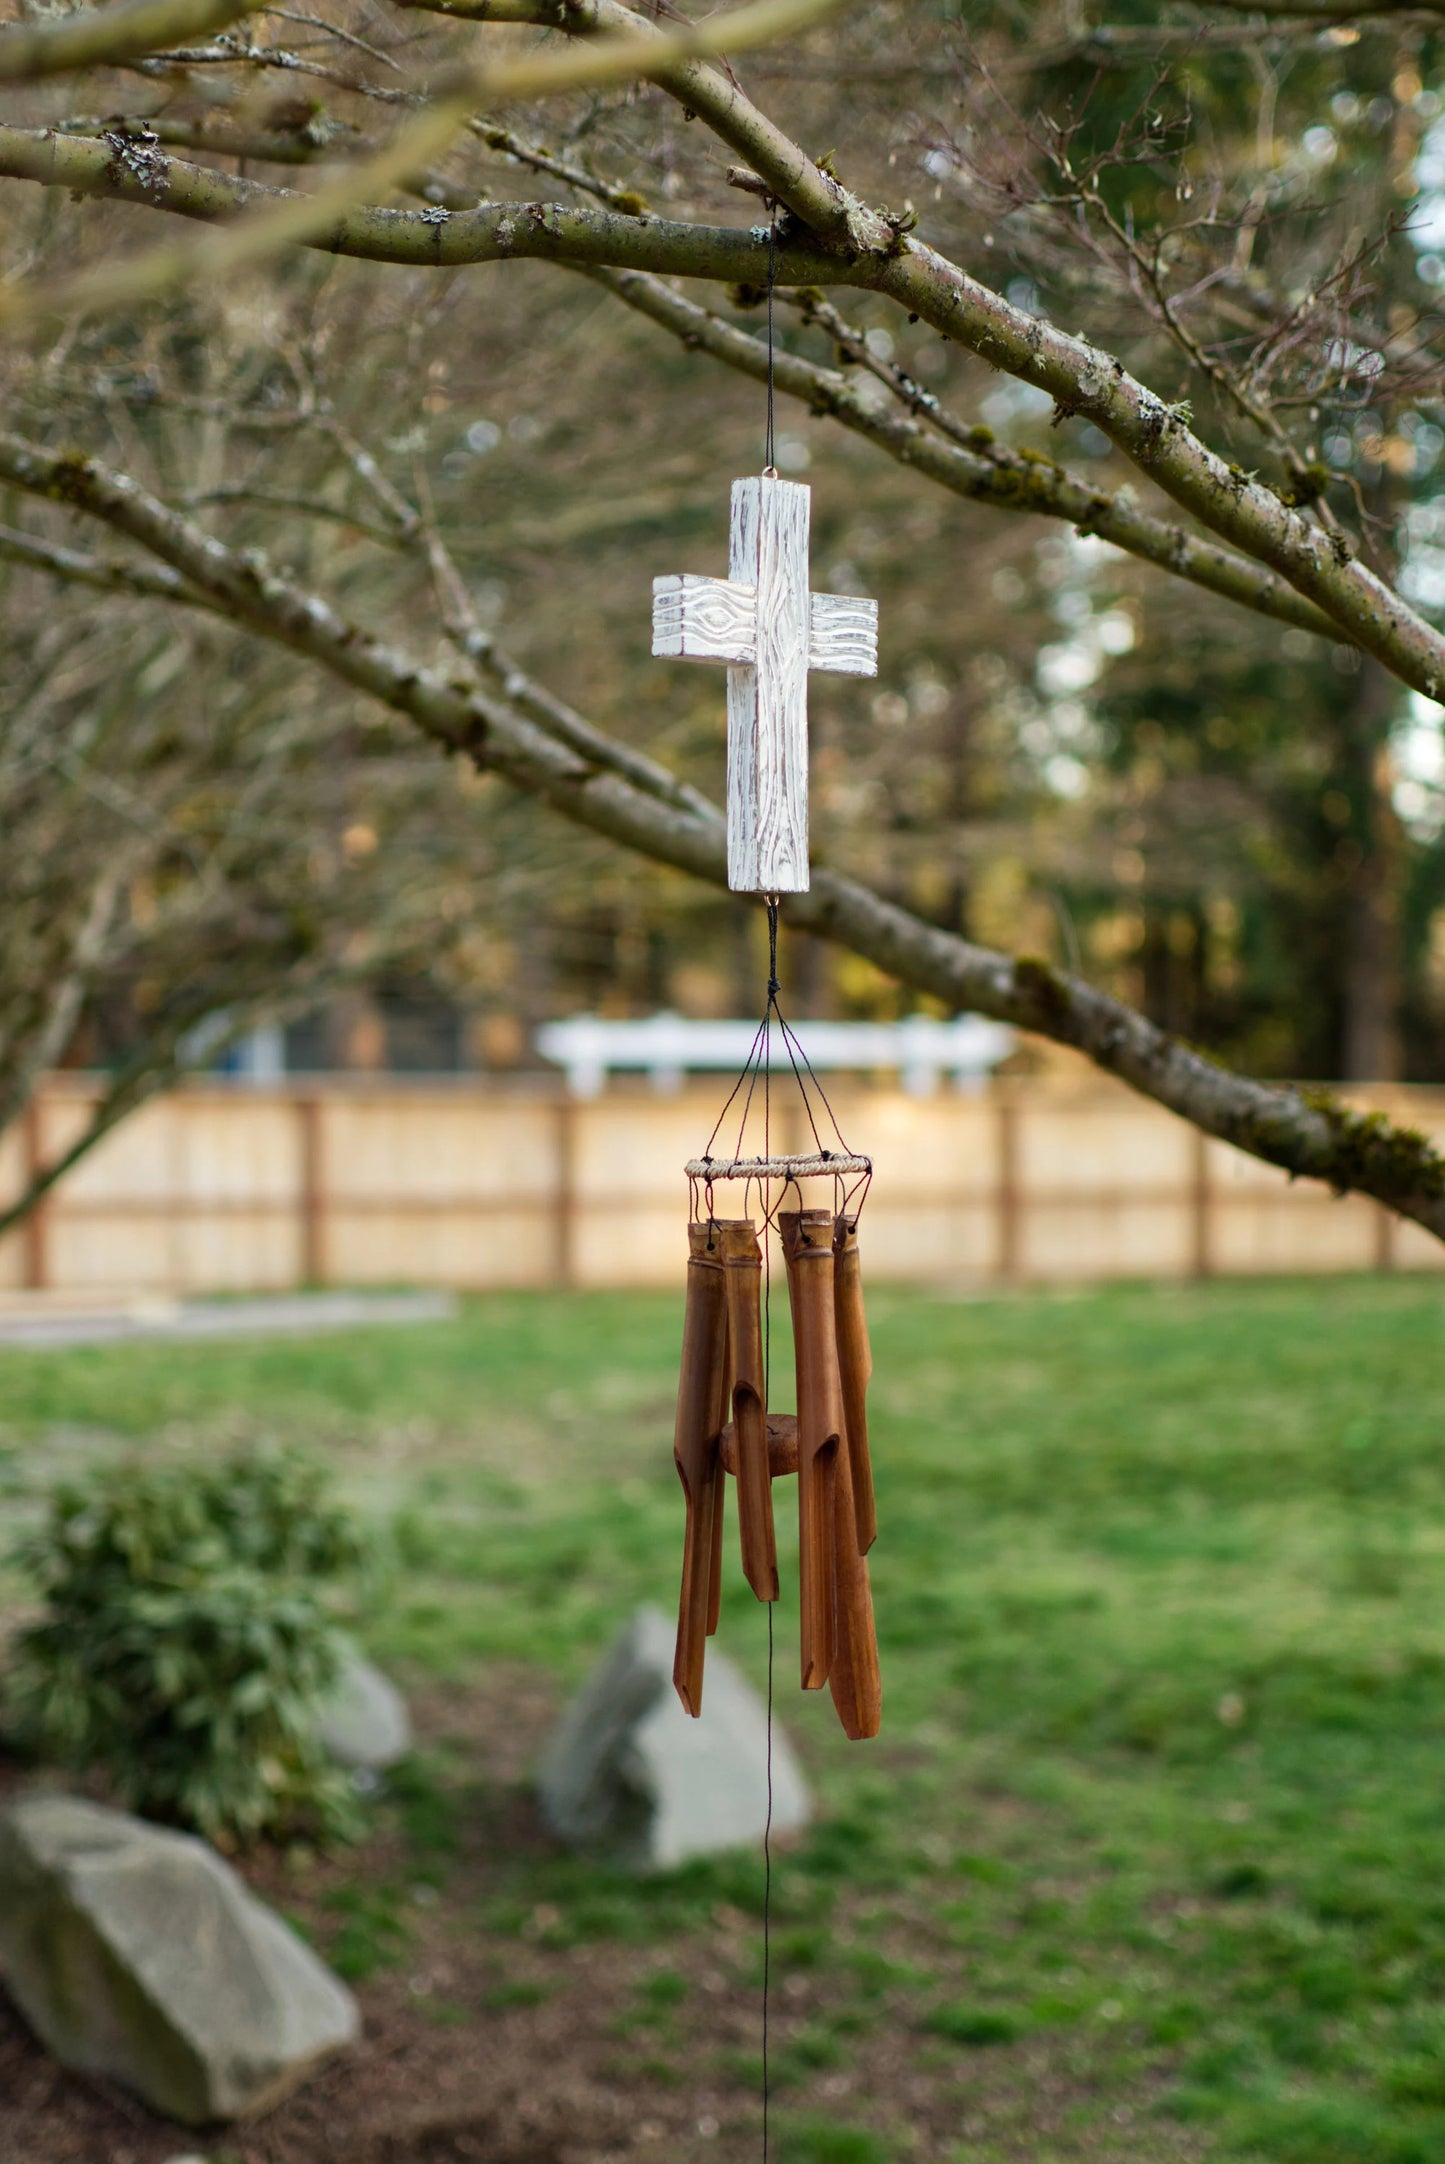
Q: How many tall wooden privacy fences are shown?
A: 1